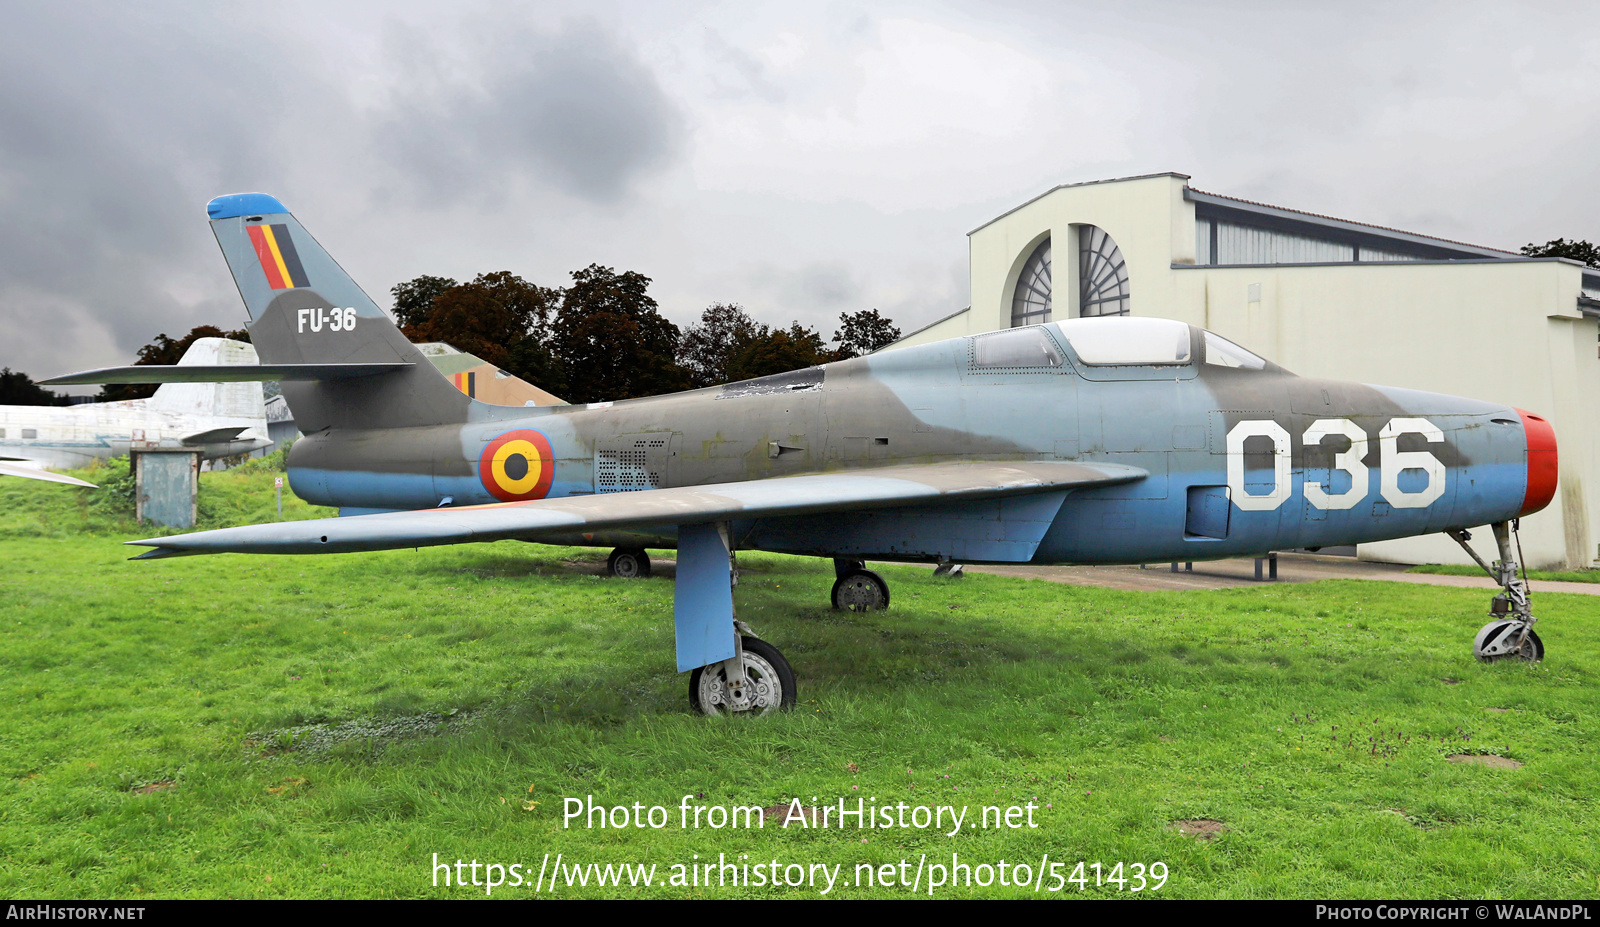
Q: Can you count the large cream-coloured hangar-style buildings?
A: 1